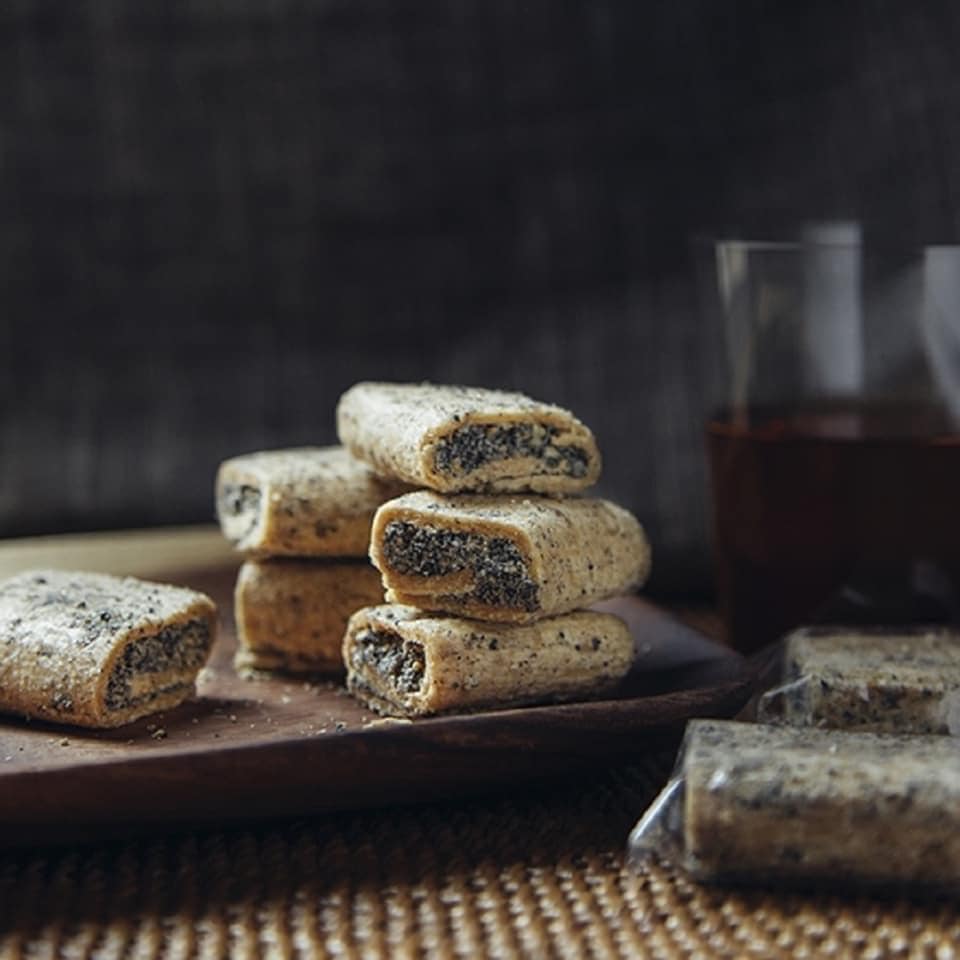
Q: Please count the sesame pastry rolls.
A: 8